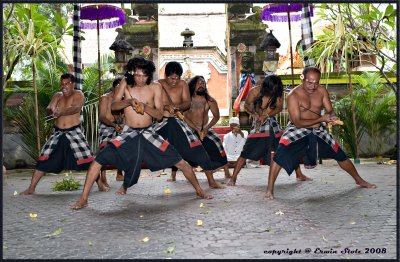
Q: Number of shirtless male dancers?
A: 7